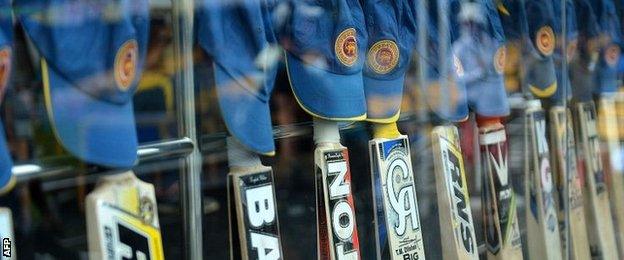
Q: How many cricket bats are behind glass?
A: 11